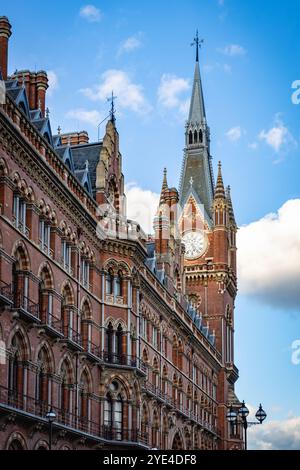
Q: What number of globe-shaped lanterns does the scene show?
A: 4